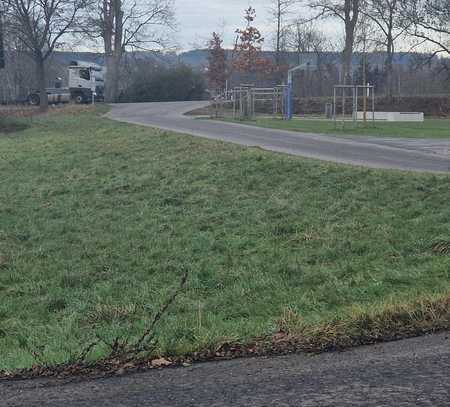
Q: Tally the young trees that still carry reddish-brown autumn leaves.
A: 2